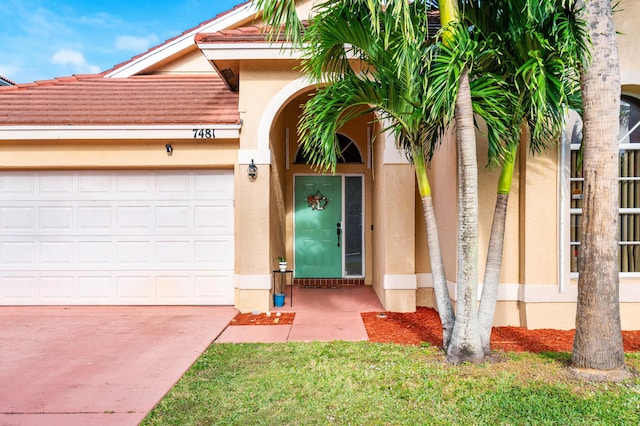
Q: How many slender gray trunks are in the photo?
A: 3